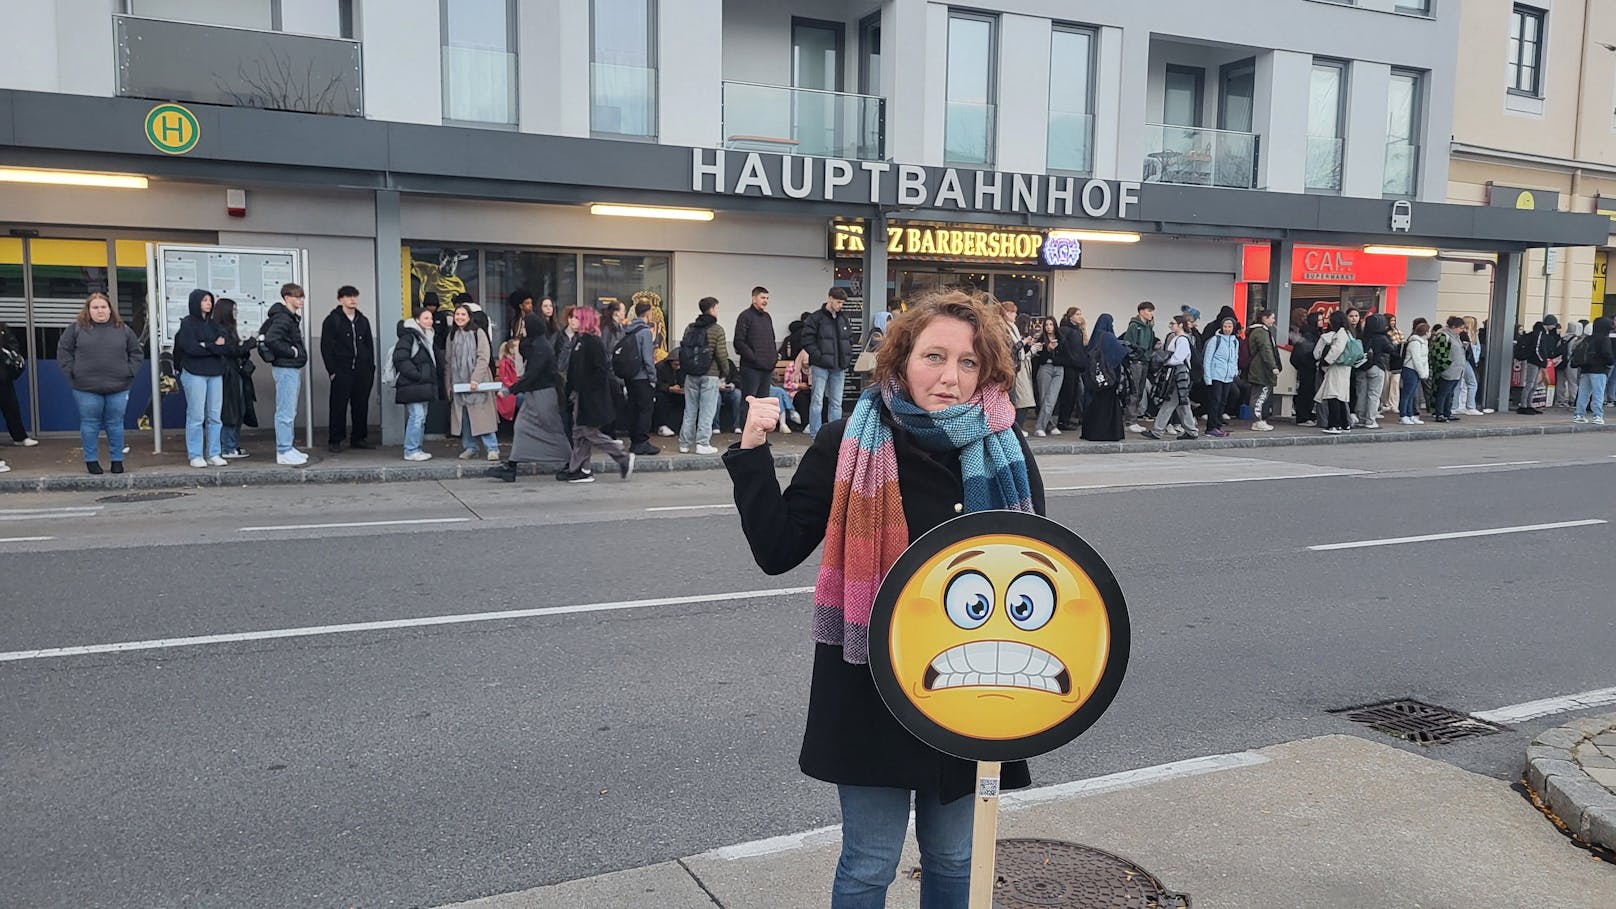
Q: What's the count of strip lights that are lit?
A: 4